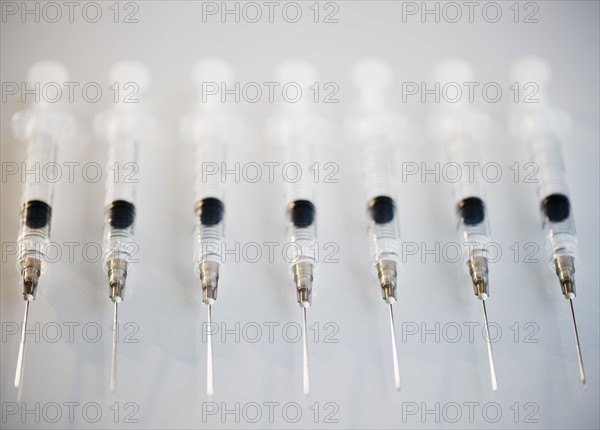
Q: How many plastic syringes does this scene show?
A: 7